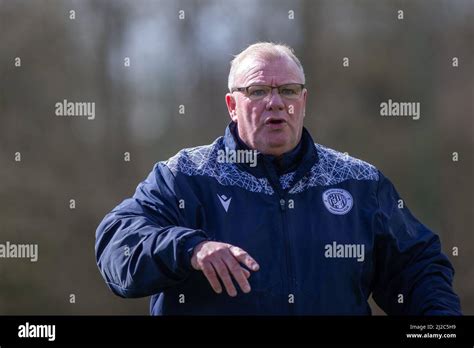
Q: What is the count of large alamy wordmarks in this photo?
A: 6